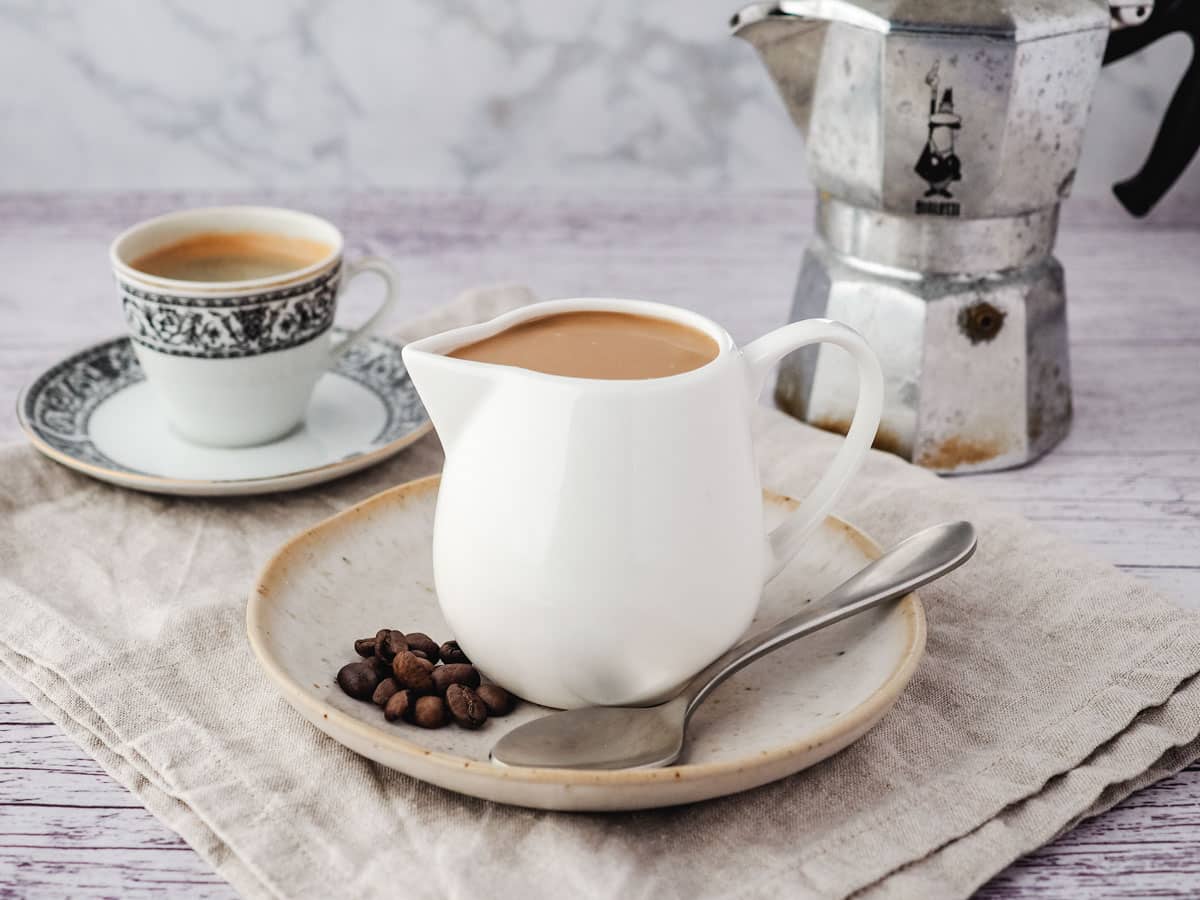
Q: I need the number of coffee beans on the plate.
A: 13